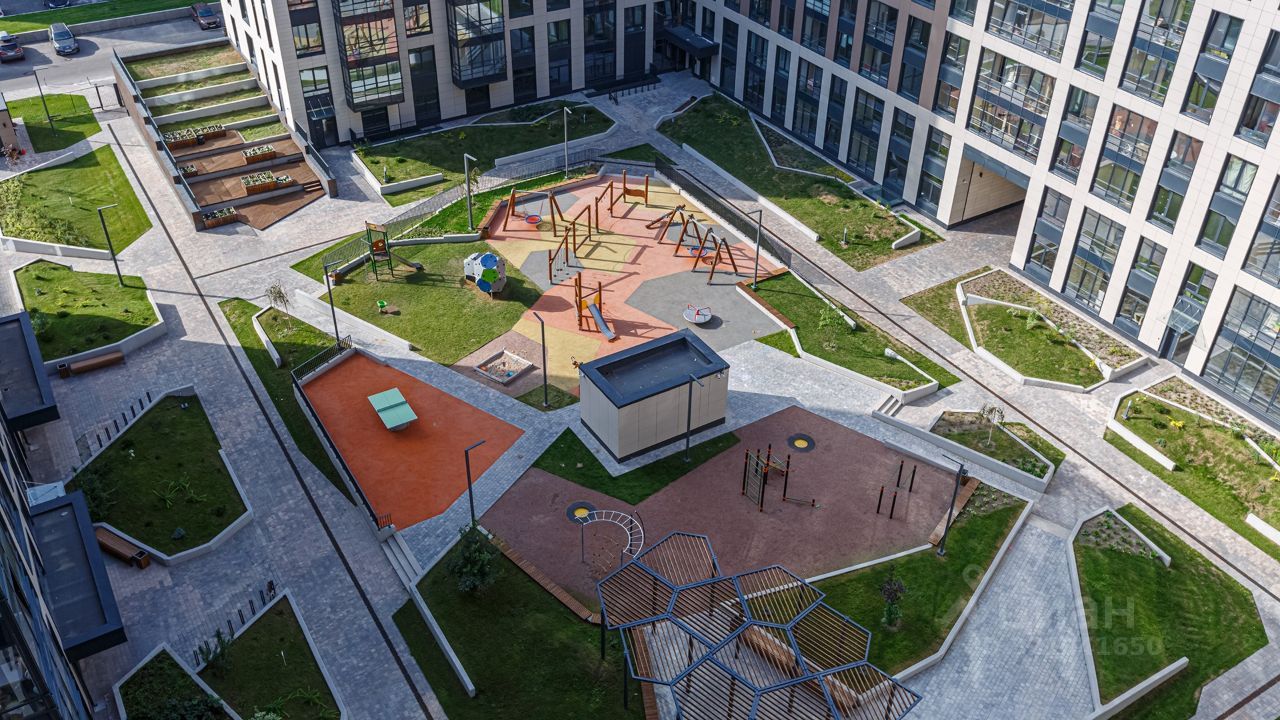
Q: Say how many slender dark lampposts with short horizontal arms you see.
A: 10